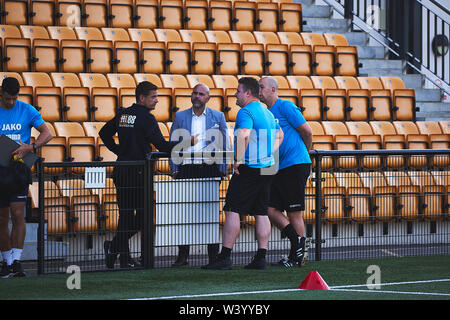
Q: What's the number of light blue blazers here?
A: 1